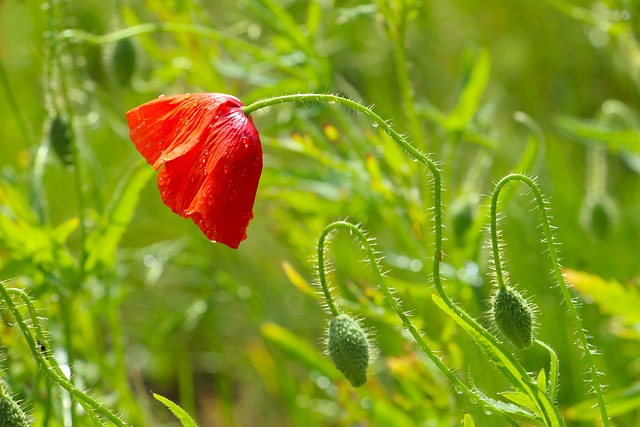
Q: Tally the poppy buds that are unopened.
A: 7